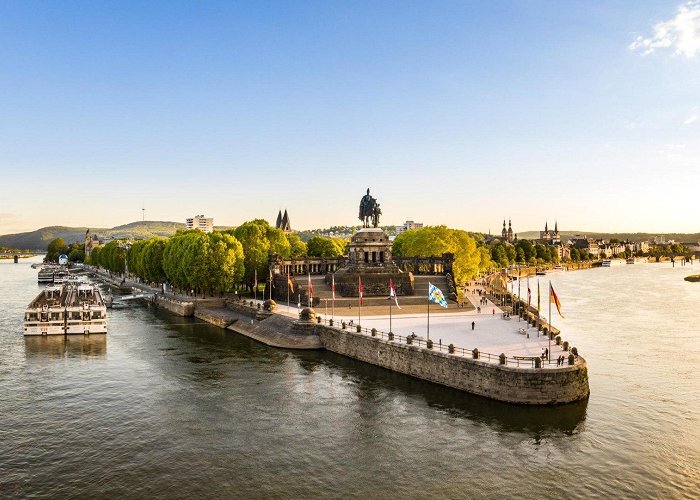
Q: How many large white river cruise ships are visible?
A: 2